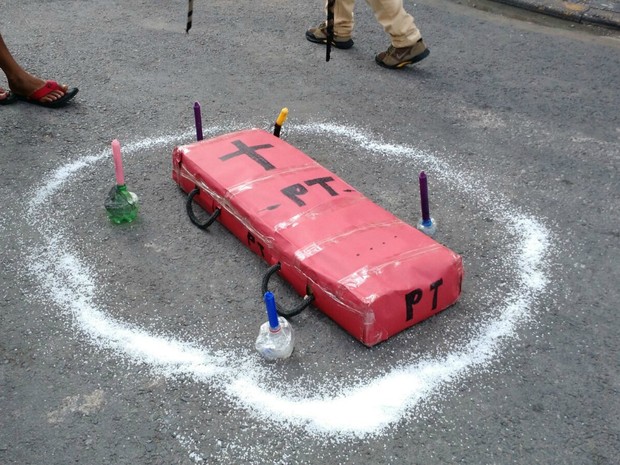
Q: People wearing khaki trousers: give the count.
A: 1